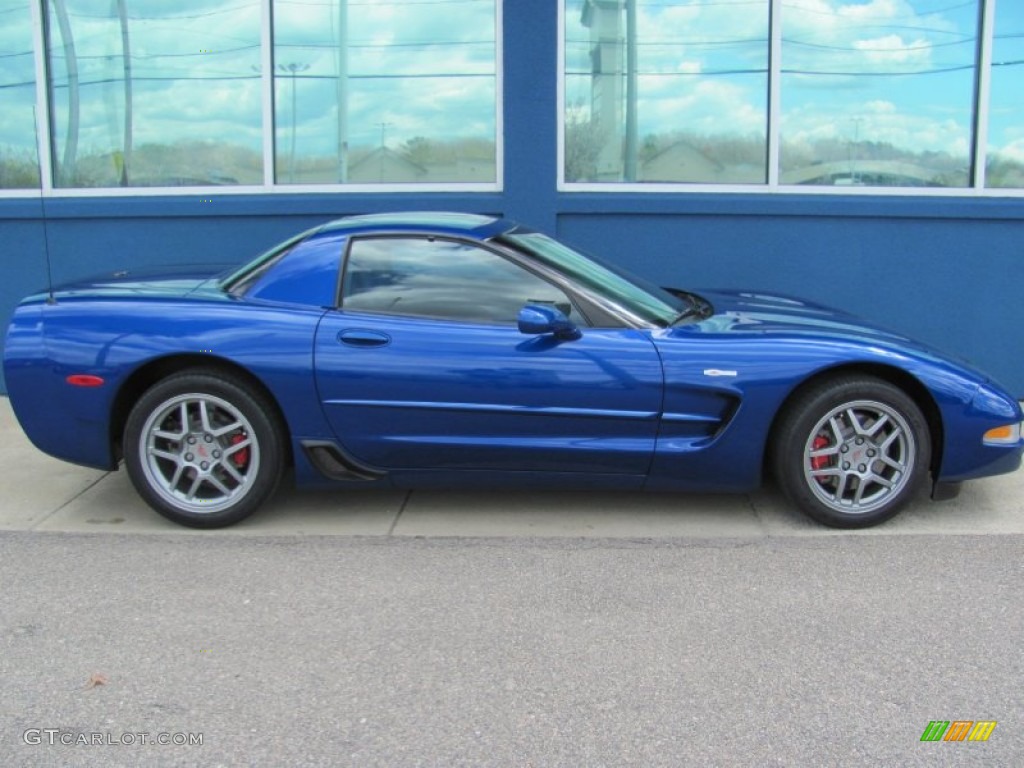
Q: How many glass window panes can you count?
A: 6